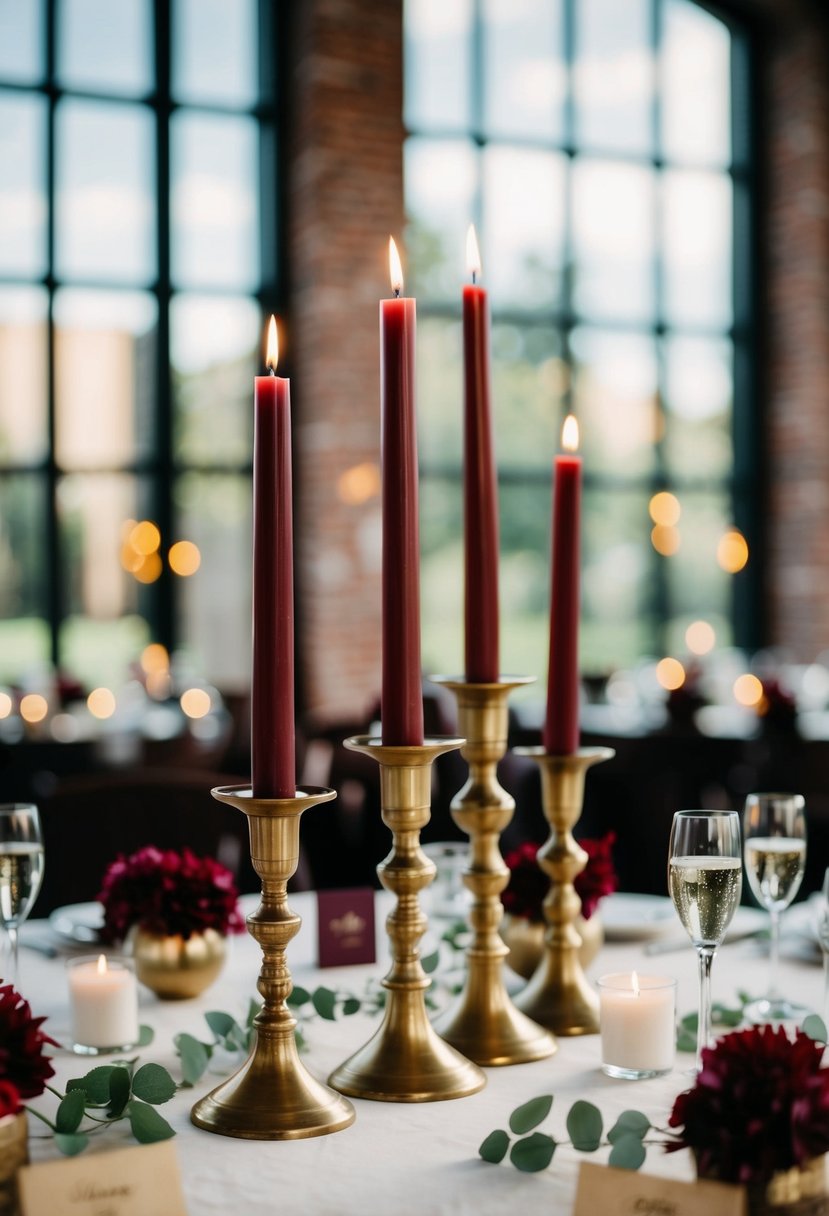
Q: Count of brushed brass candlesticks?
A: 4